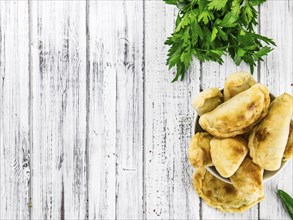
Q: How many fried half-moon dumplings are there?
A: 9